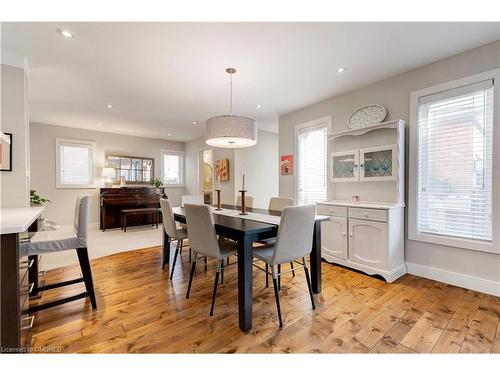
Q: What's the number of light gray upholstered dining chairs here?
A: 6